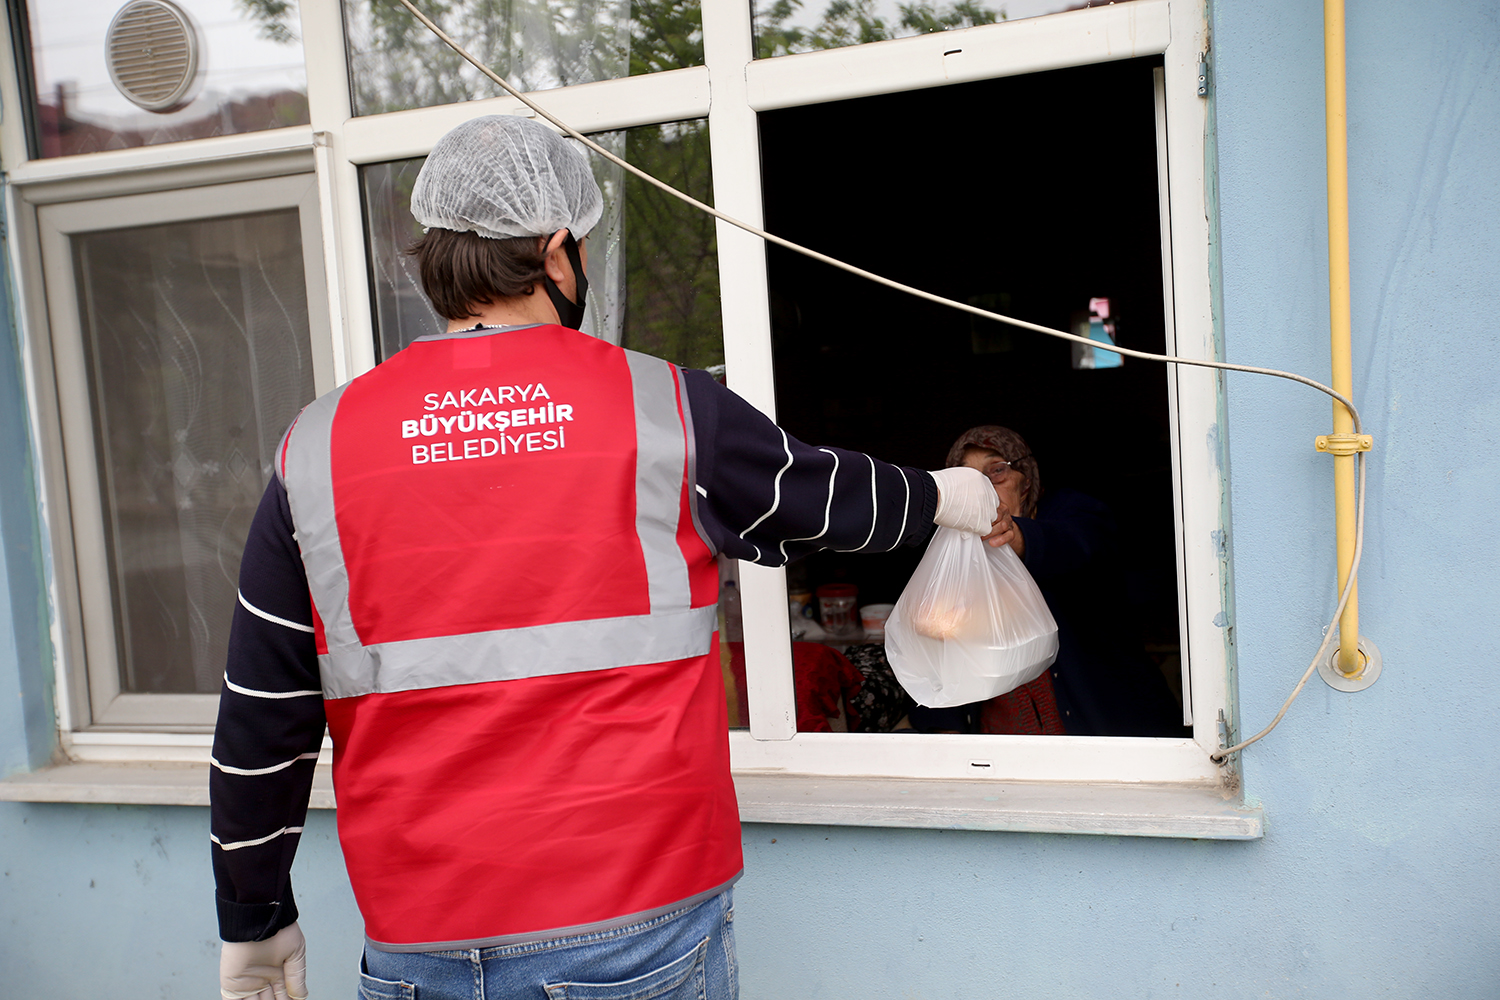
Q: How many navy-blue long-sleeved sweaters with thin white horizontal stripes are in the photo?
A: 1